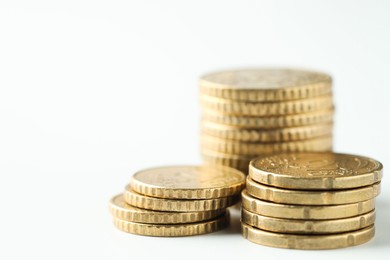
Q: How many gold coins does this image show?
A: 15